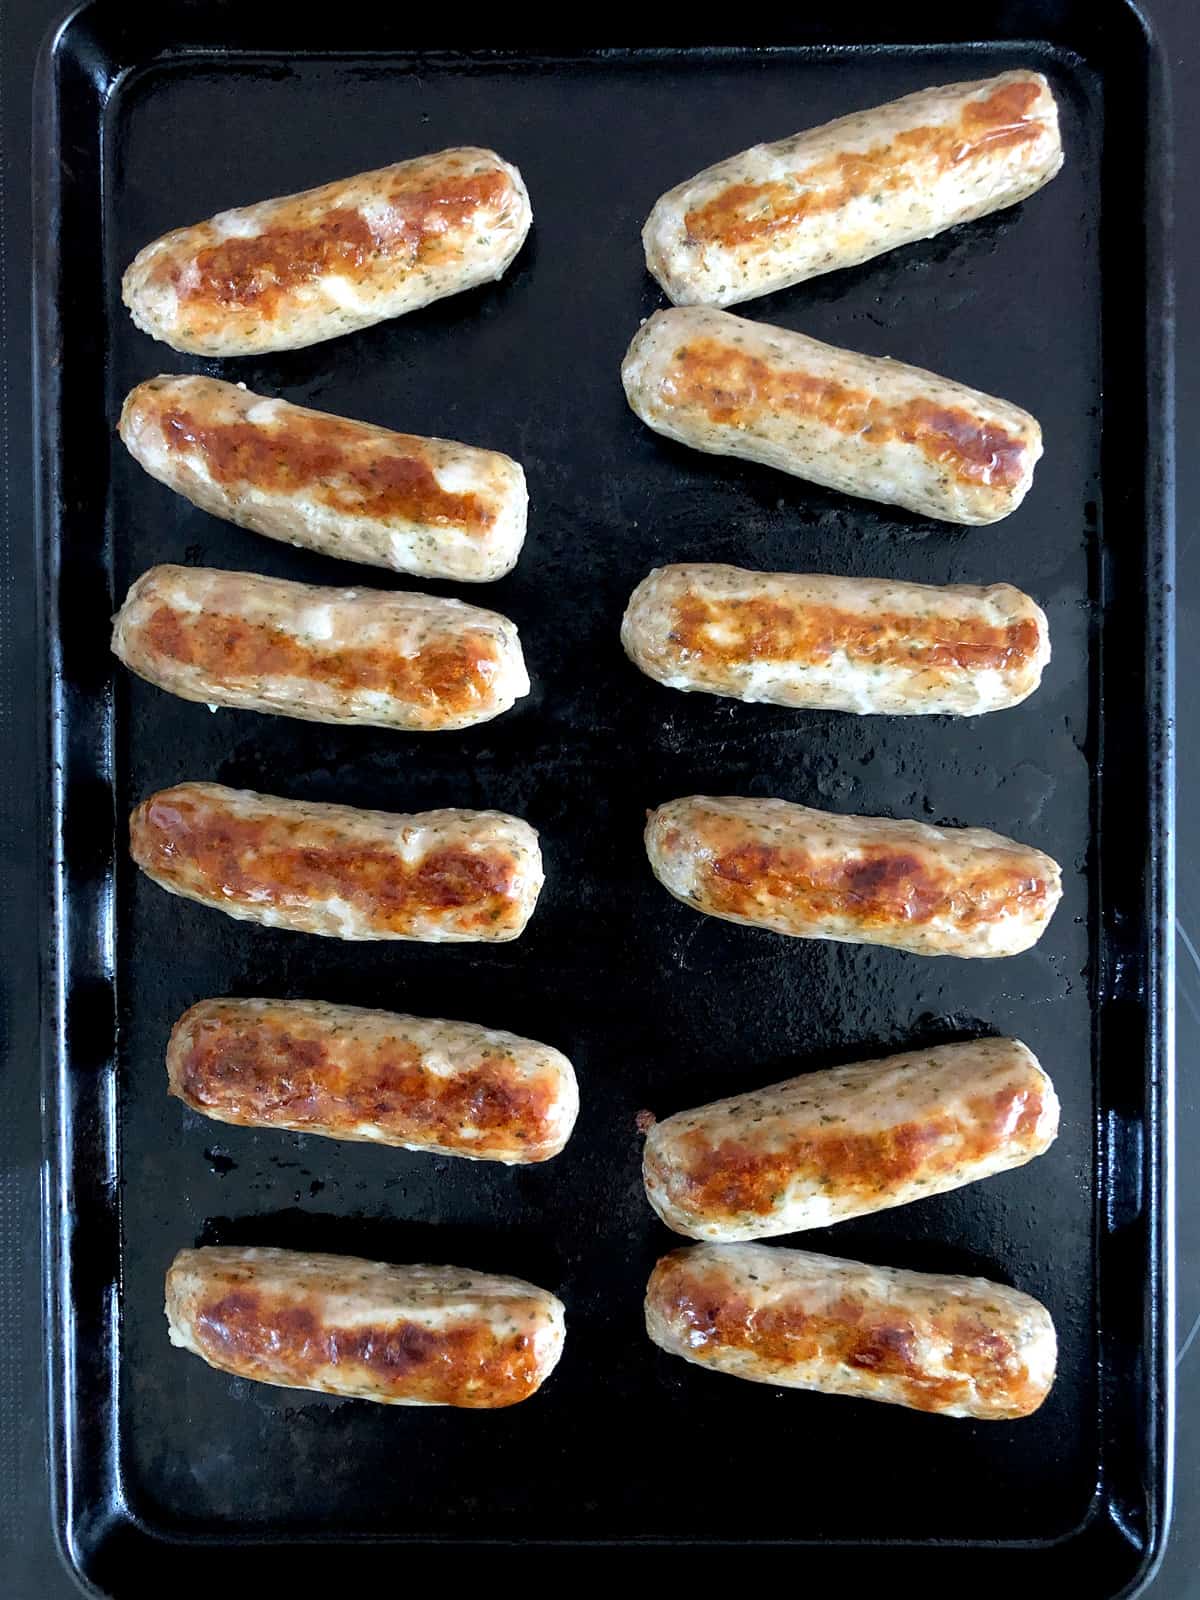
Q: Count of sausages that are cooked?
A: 12